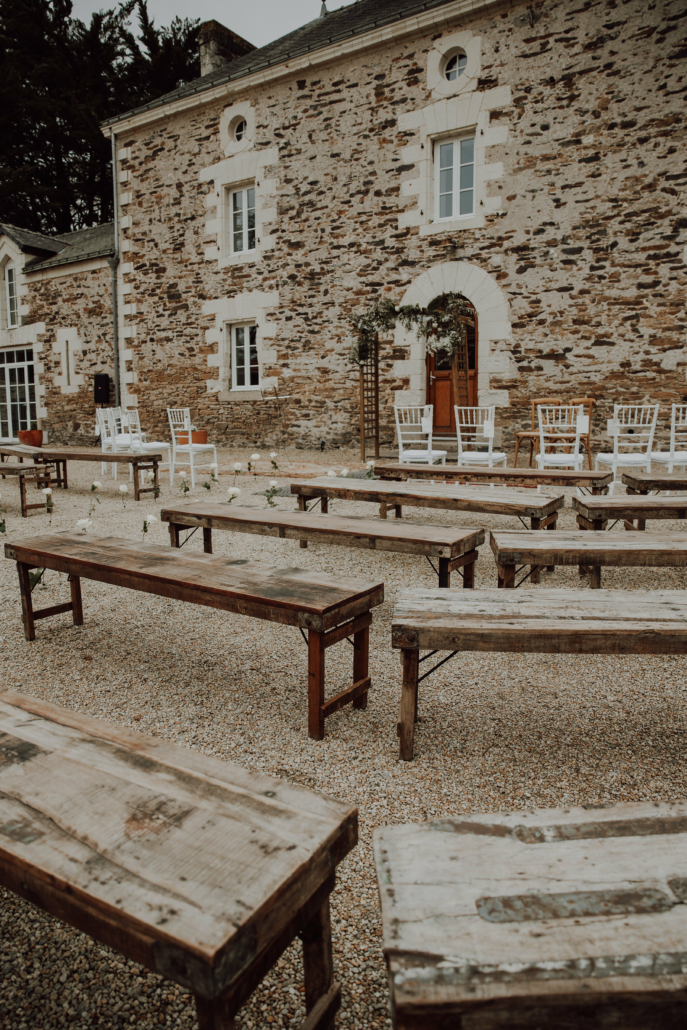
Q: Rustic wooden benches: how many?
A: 13